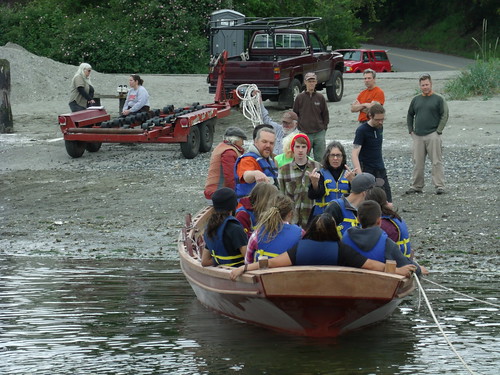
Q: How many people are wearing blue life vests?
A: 9